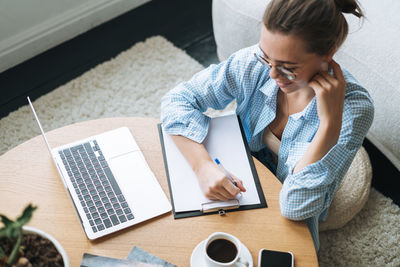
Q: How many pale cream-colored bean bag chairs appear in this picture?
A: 1